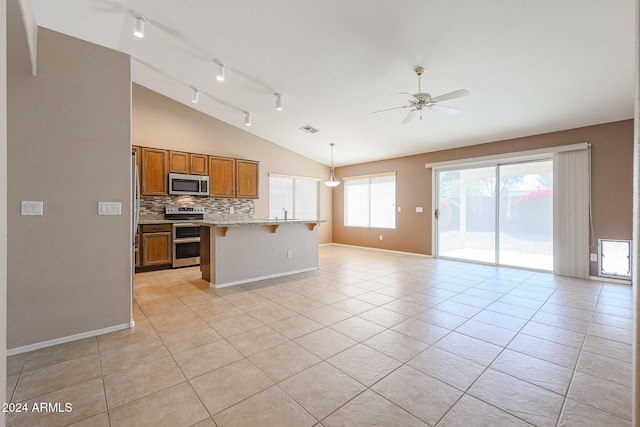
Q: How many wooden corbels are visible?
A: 3